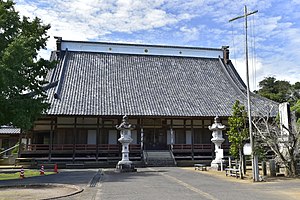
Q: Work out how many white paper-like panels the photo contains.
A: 5